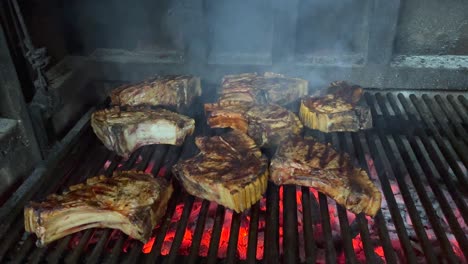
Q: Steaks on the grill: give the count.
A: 8